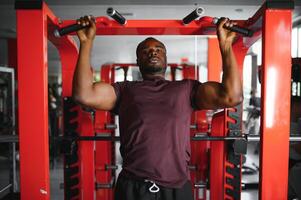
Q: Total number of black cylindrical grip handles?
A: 4